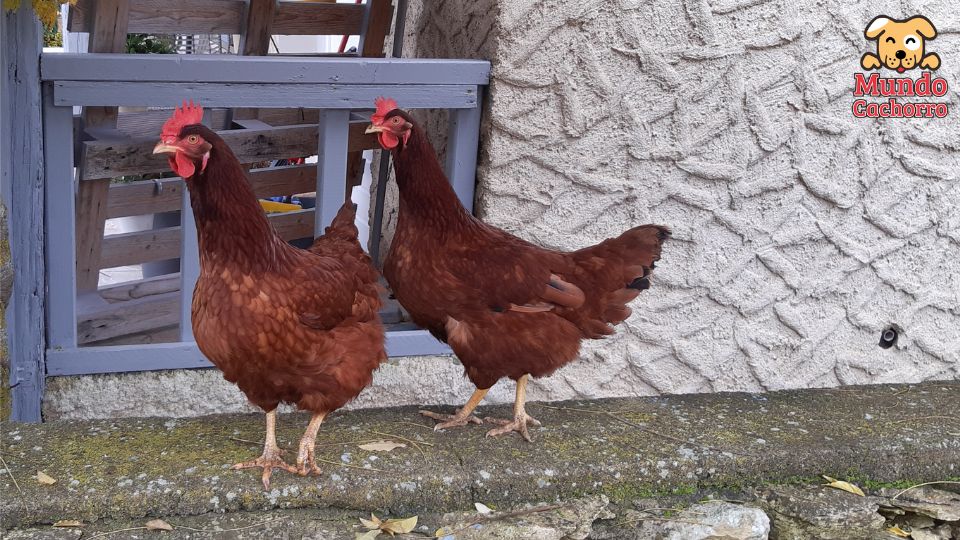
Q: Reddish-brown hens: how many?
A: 2